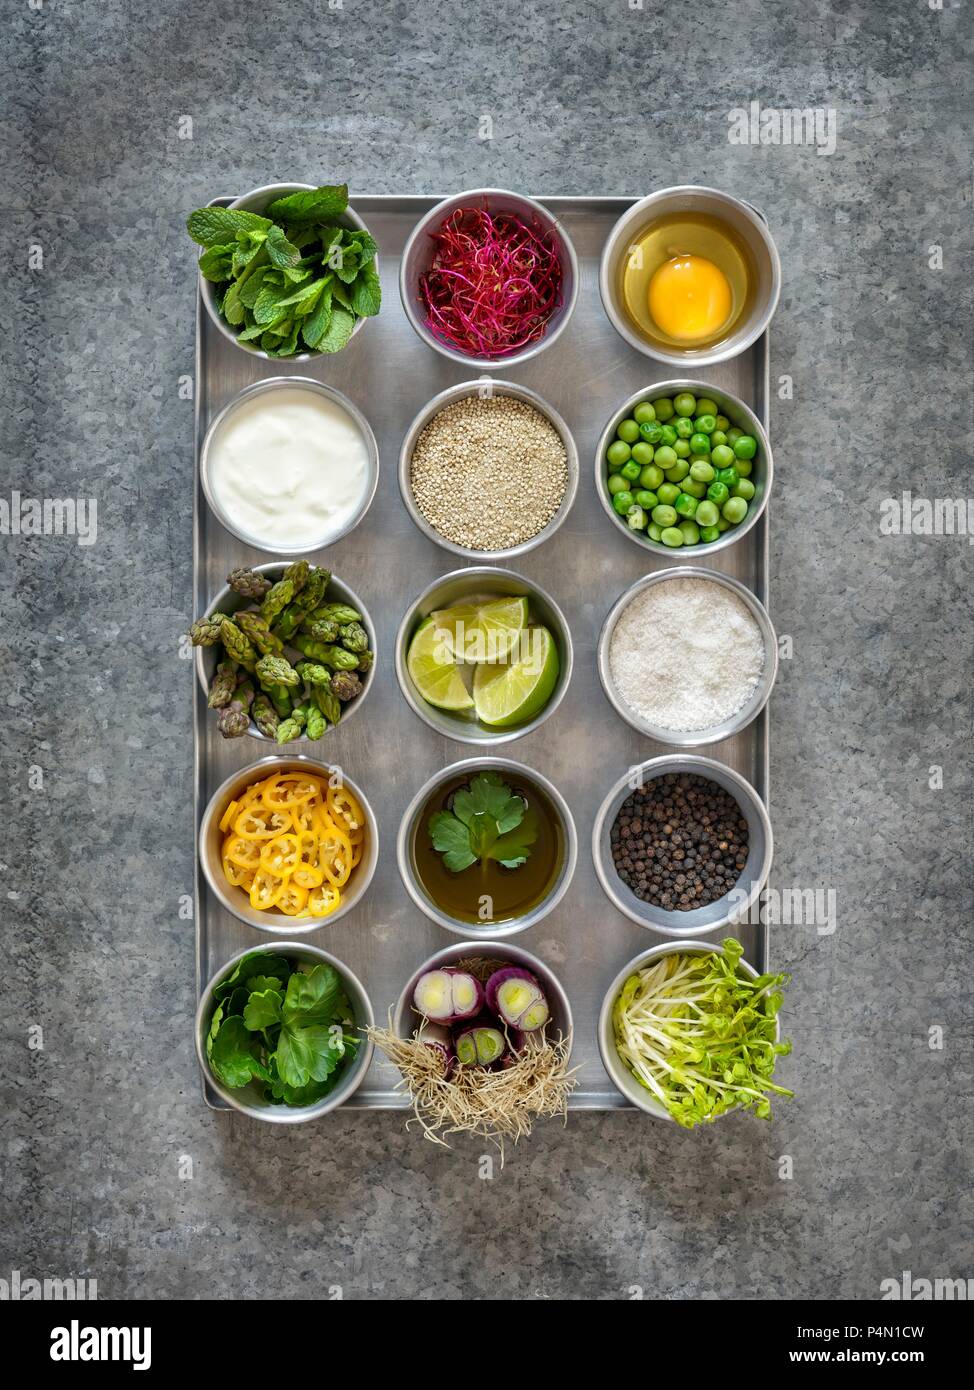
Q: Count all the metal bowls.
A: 15